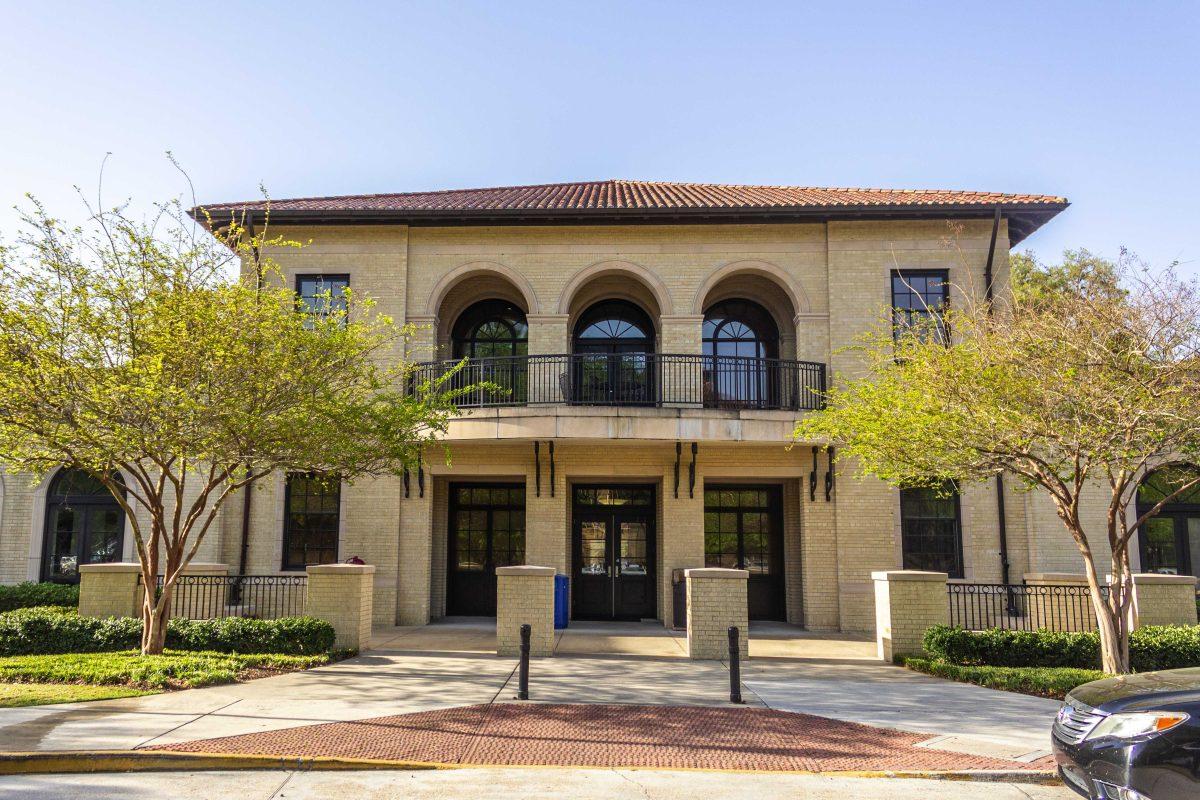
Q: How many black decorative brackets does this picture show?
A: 8